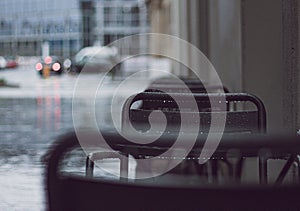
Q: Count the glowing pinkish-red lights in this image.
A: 3